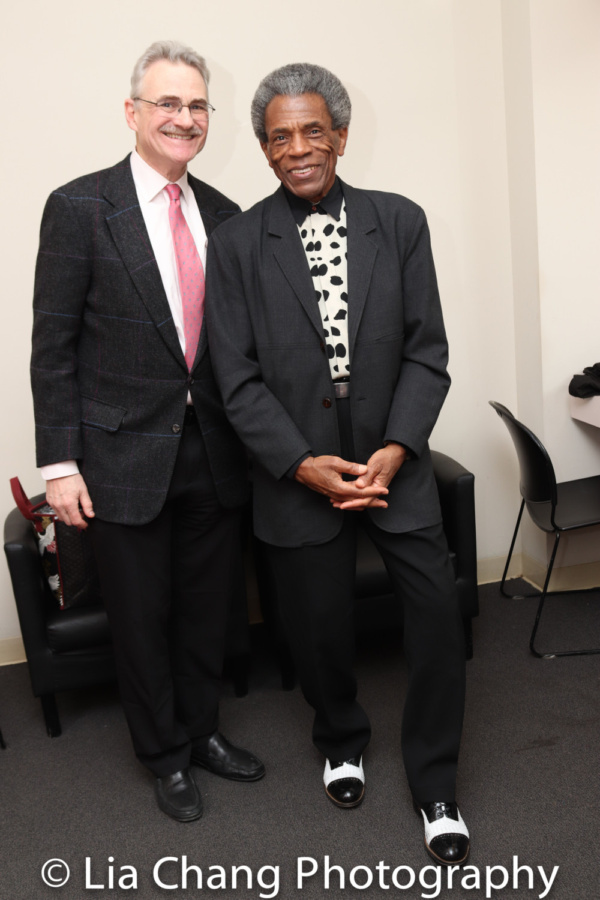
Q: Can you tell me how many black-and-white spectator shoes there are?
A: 2